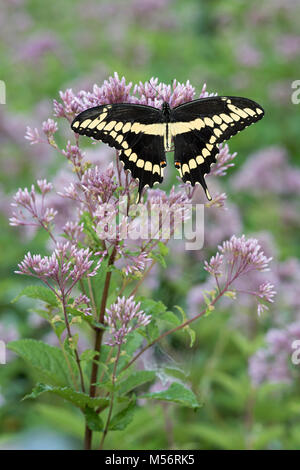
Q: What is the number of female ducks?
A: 0